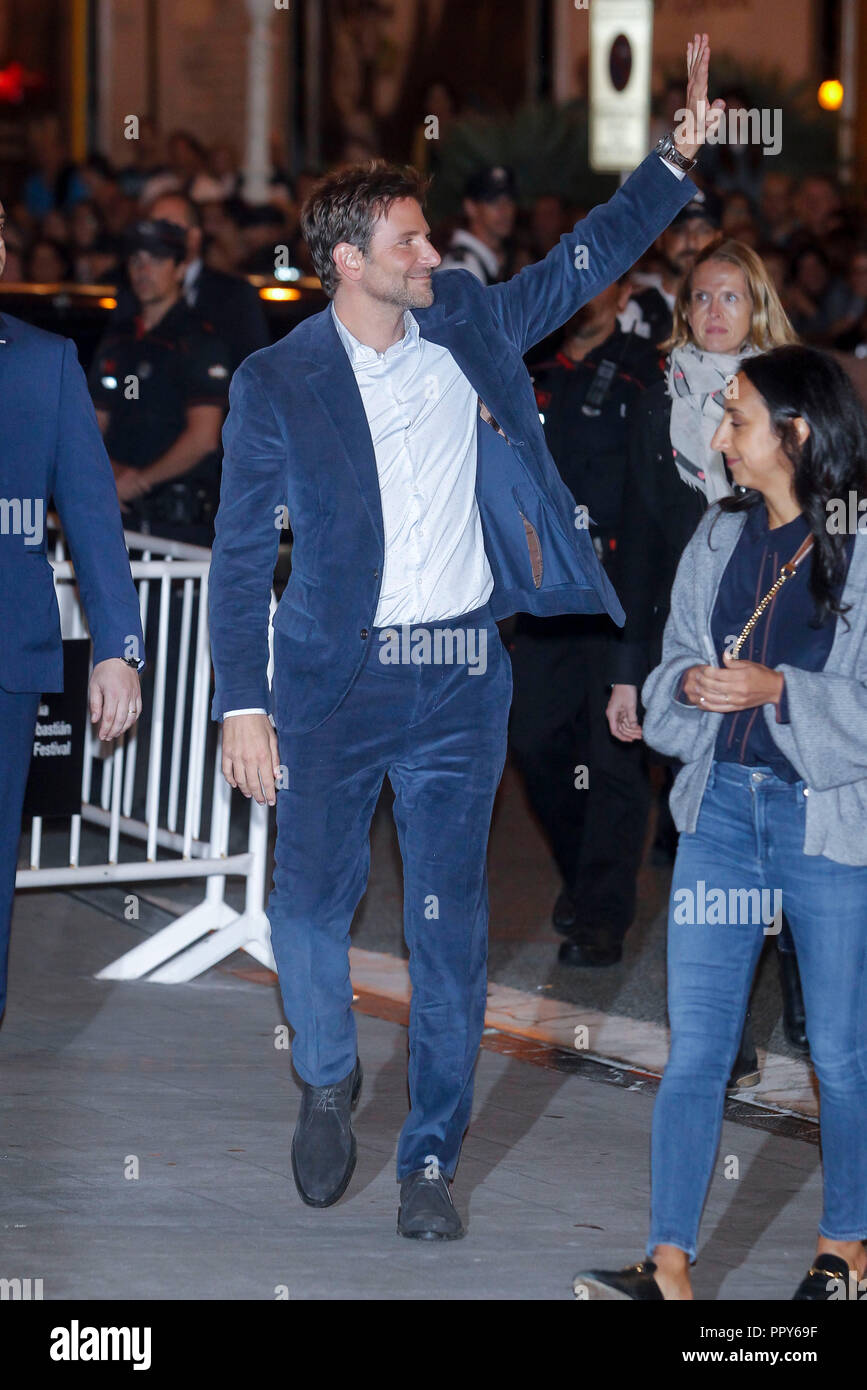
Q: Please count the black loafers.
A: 2